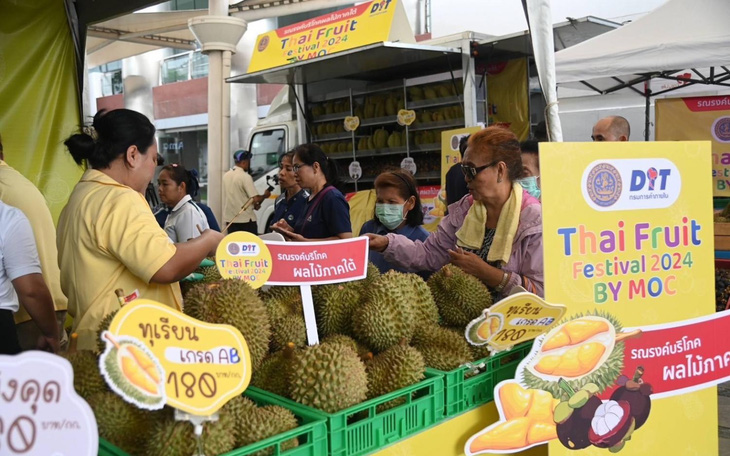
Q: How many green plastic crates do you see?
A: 3